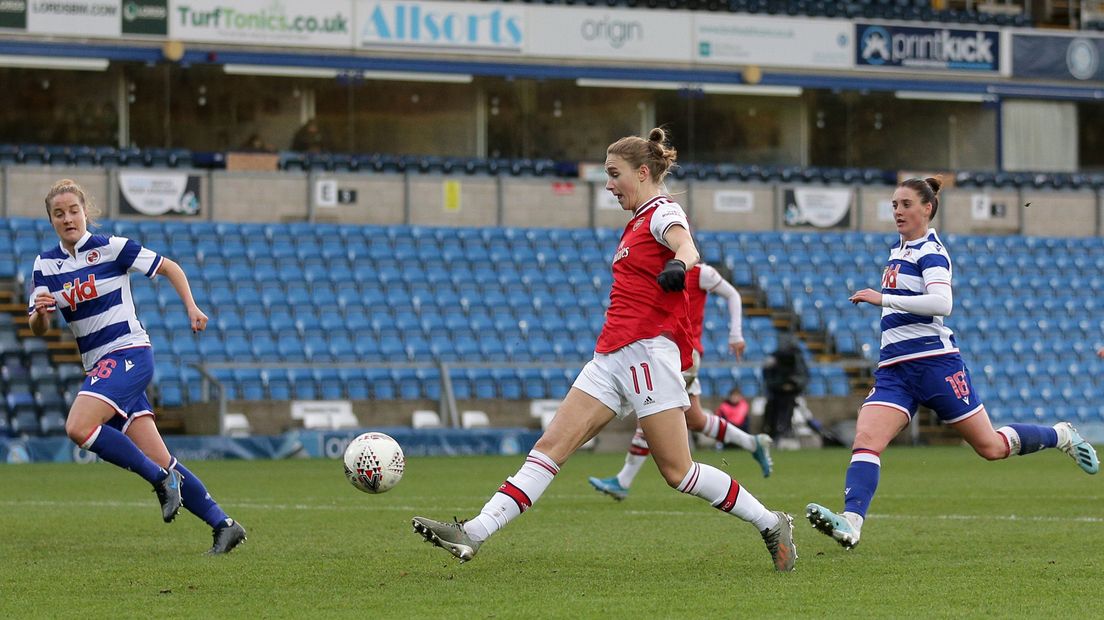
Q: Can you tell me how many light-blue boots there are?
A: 4